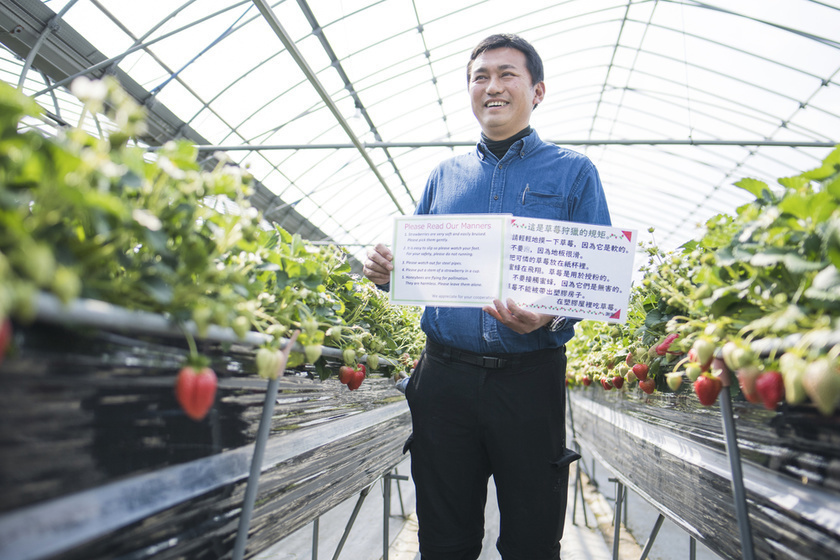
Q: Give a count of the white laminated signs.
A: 2